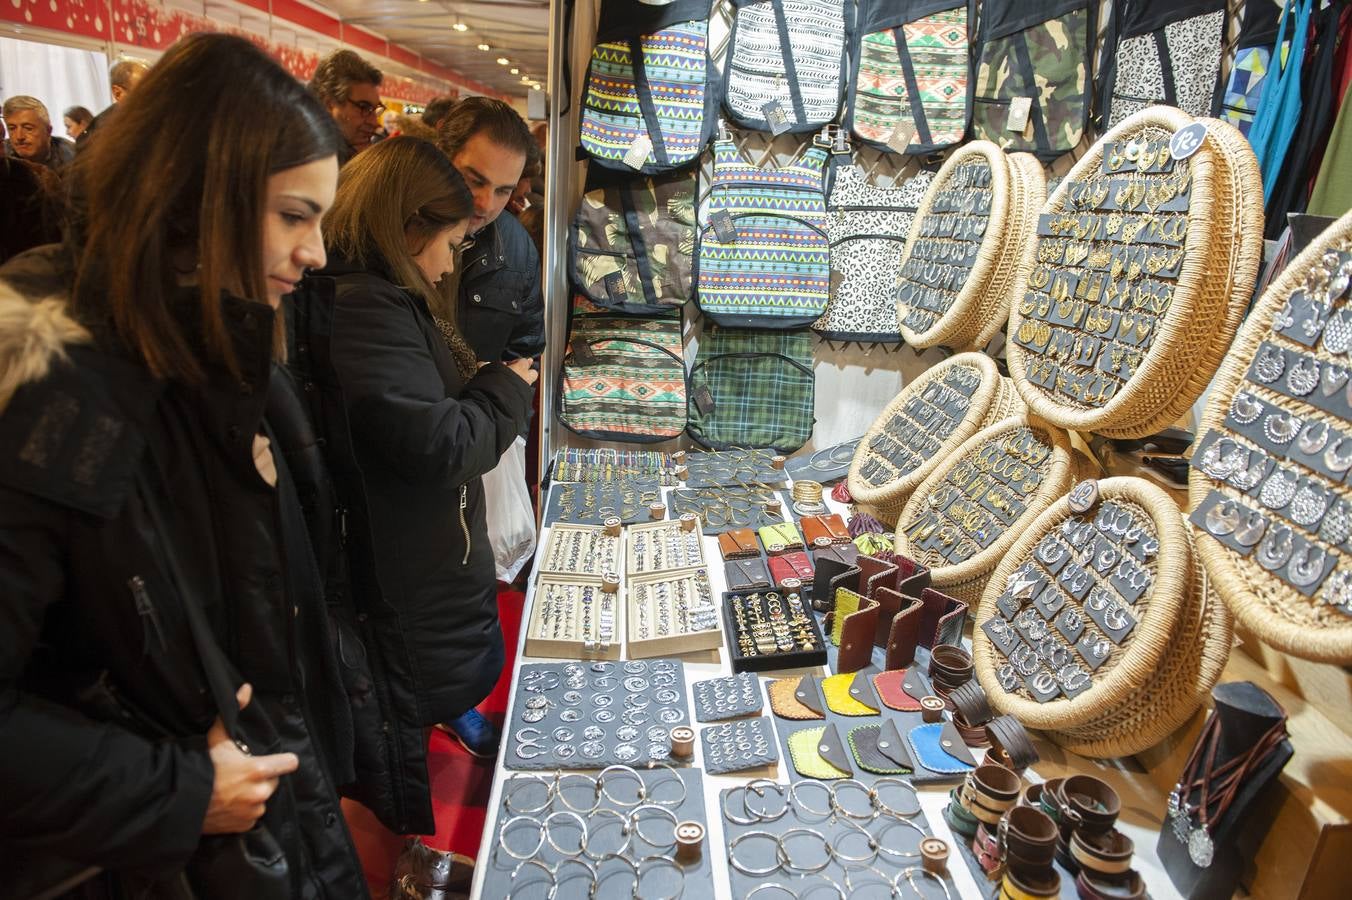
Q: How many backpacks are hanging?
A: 11